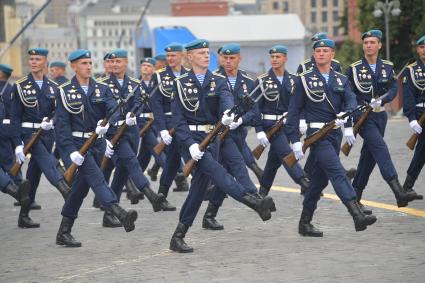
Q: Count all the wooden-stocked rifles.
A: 11